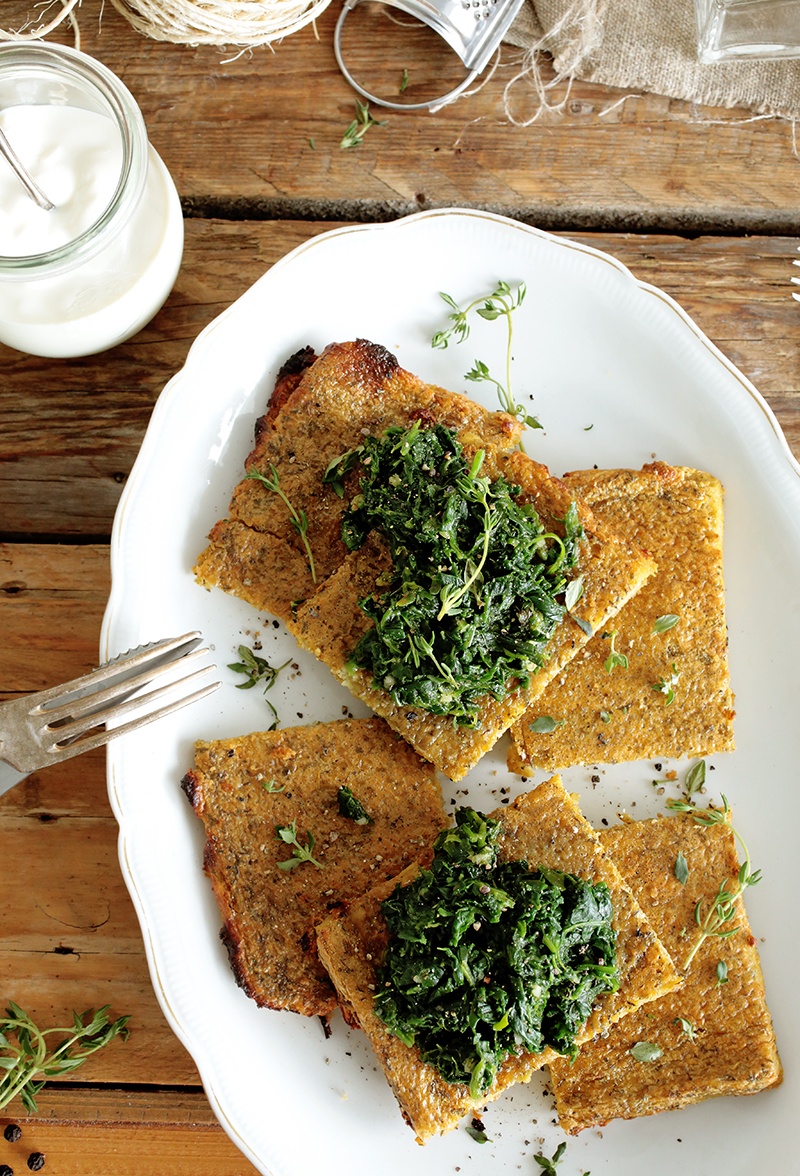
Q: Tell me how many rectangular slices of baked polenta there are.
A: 6